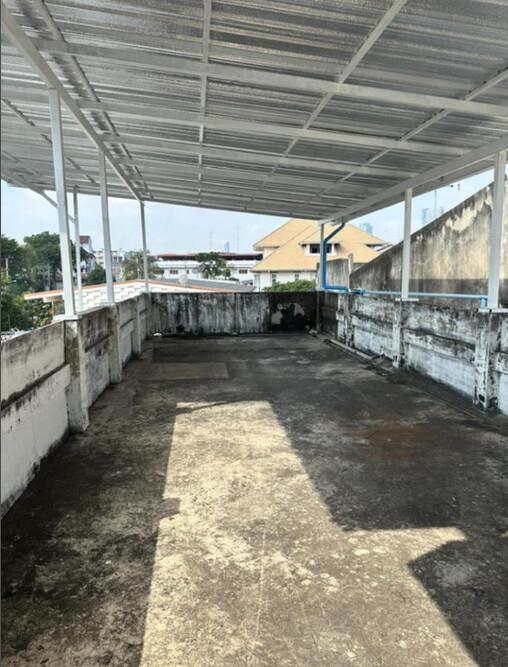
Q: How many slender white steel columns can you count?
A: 7